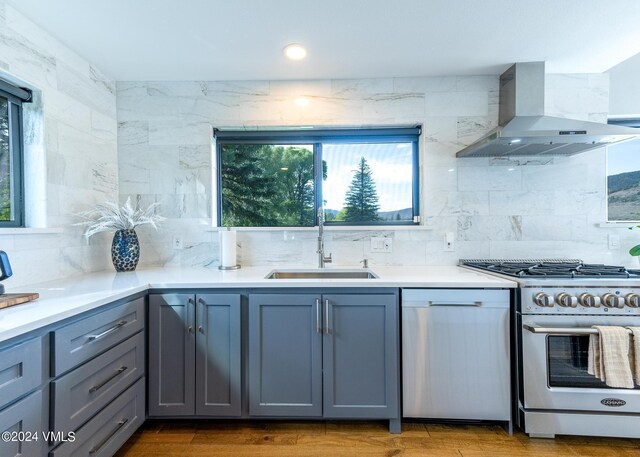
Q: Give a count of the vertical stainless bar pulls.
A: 4